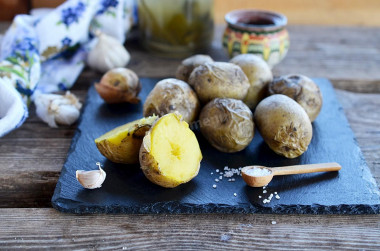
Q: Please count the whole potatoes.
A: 7